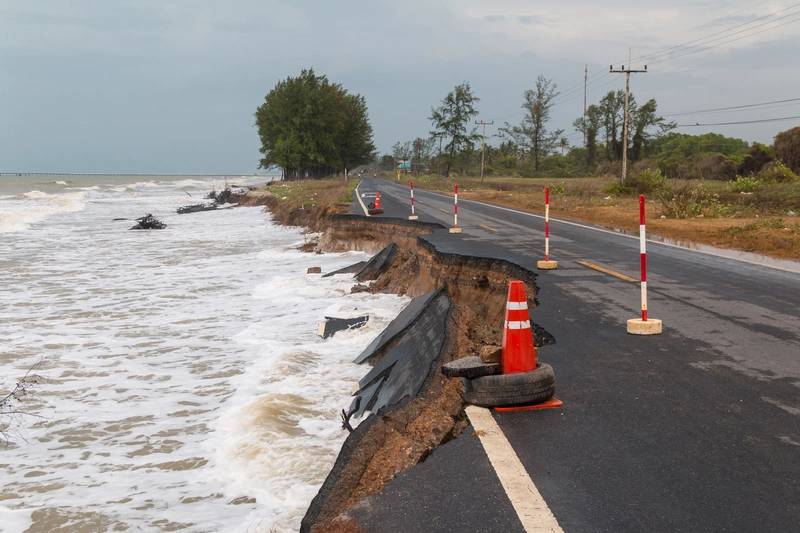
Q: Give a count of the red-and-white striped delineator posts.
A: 4